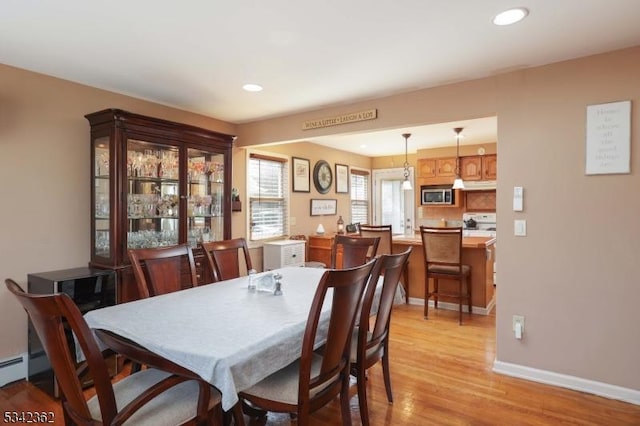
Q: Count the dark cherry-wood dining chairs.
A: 6